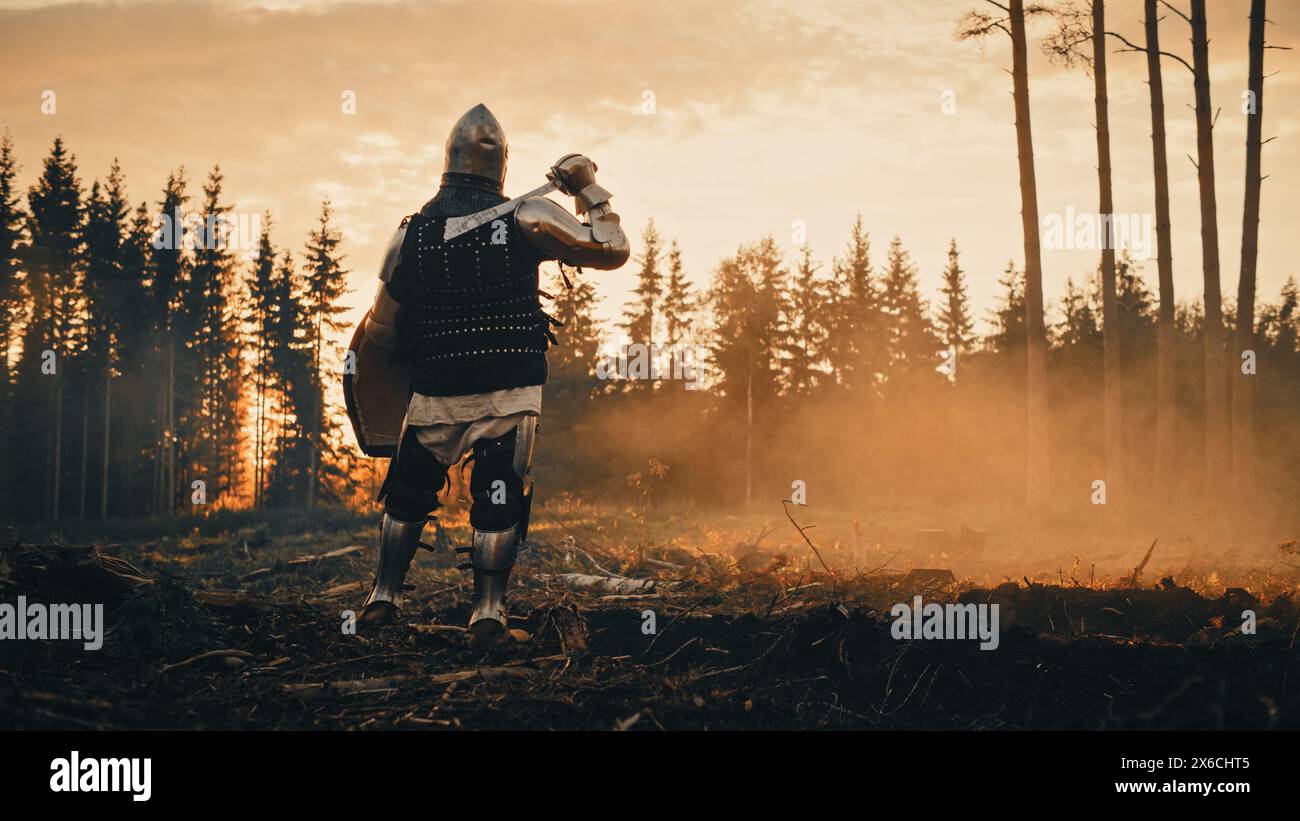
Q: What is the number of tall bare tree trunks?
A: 5